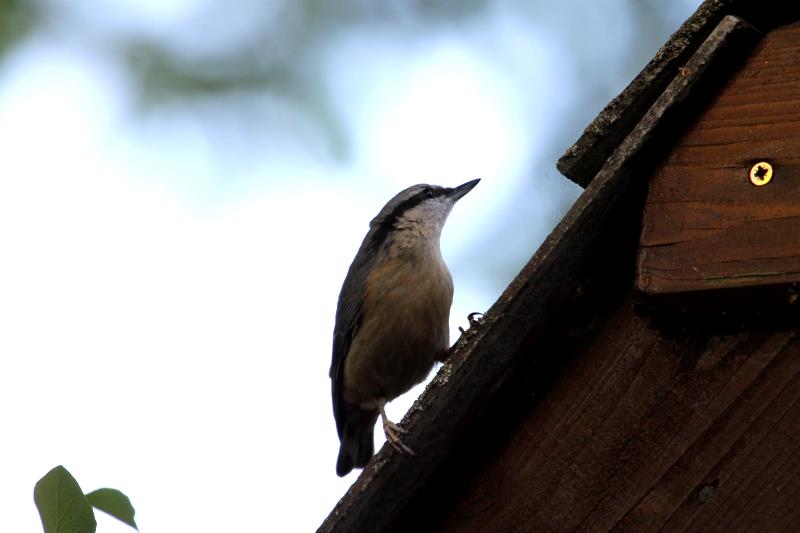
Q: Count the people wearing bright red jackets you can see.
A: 0